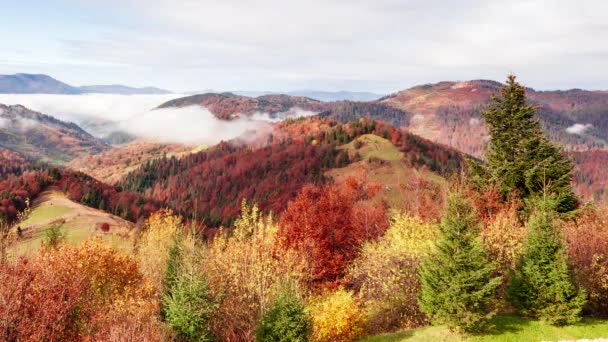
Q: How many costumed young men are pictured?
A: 0